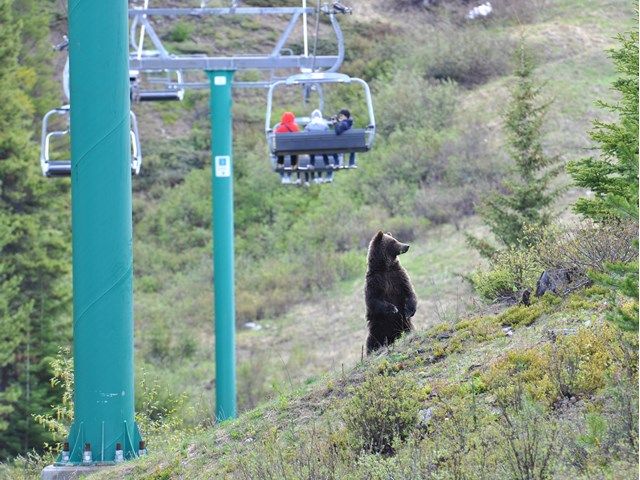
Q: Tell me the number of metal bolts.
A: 4